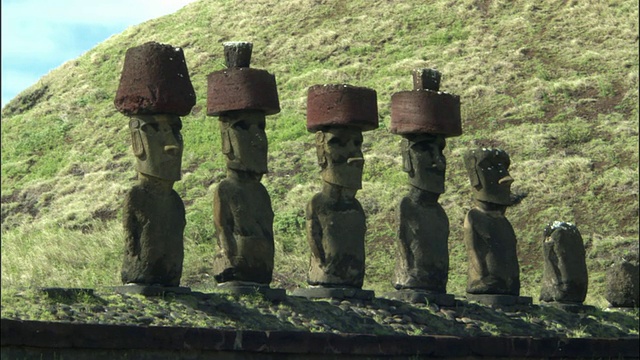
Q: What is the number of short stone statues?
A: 2